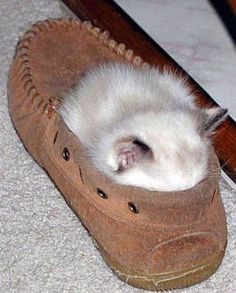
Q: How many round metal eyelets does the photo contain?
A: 3